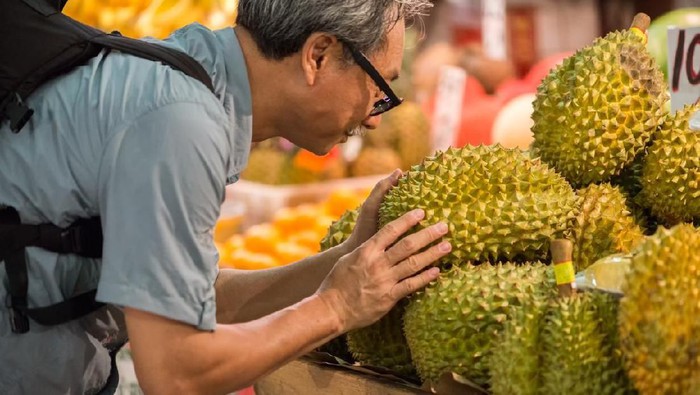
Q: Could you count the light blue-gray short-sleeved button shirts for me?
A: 1